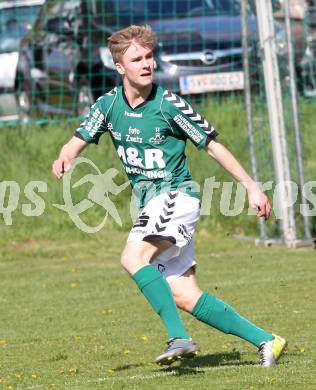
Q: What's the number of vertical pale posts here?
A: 3